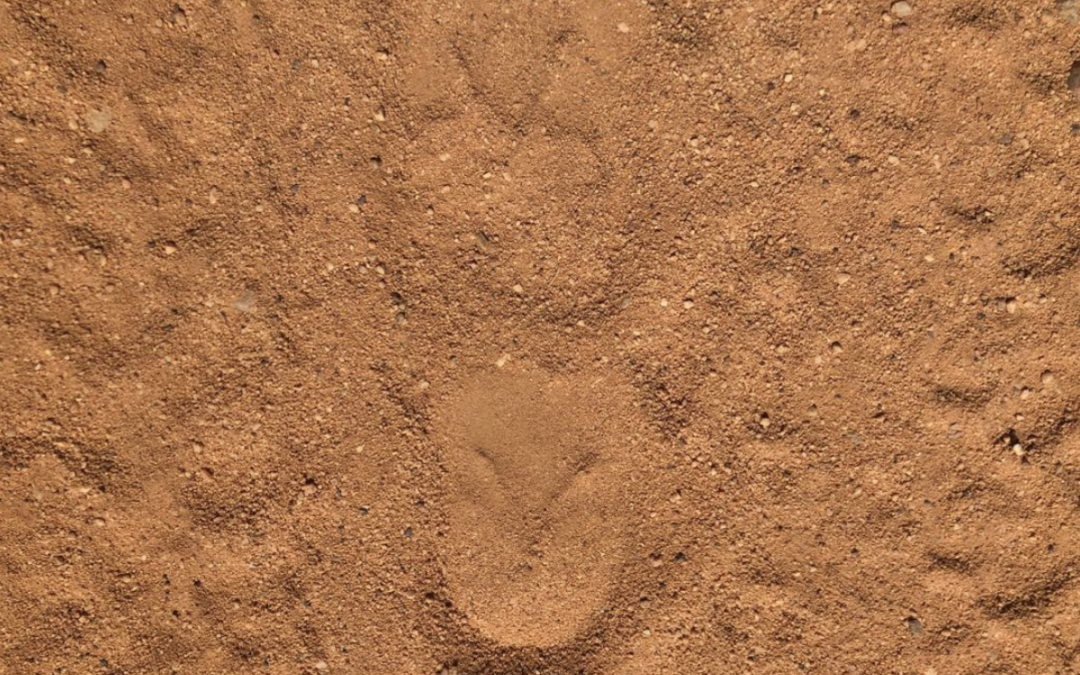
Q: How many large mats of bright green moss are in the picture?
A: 0